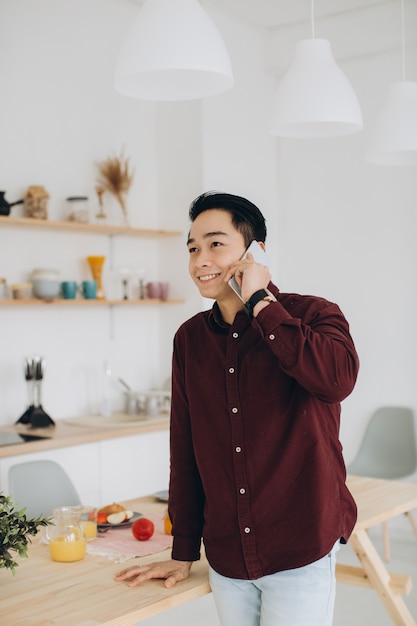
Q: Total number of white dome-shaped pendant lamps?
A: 3